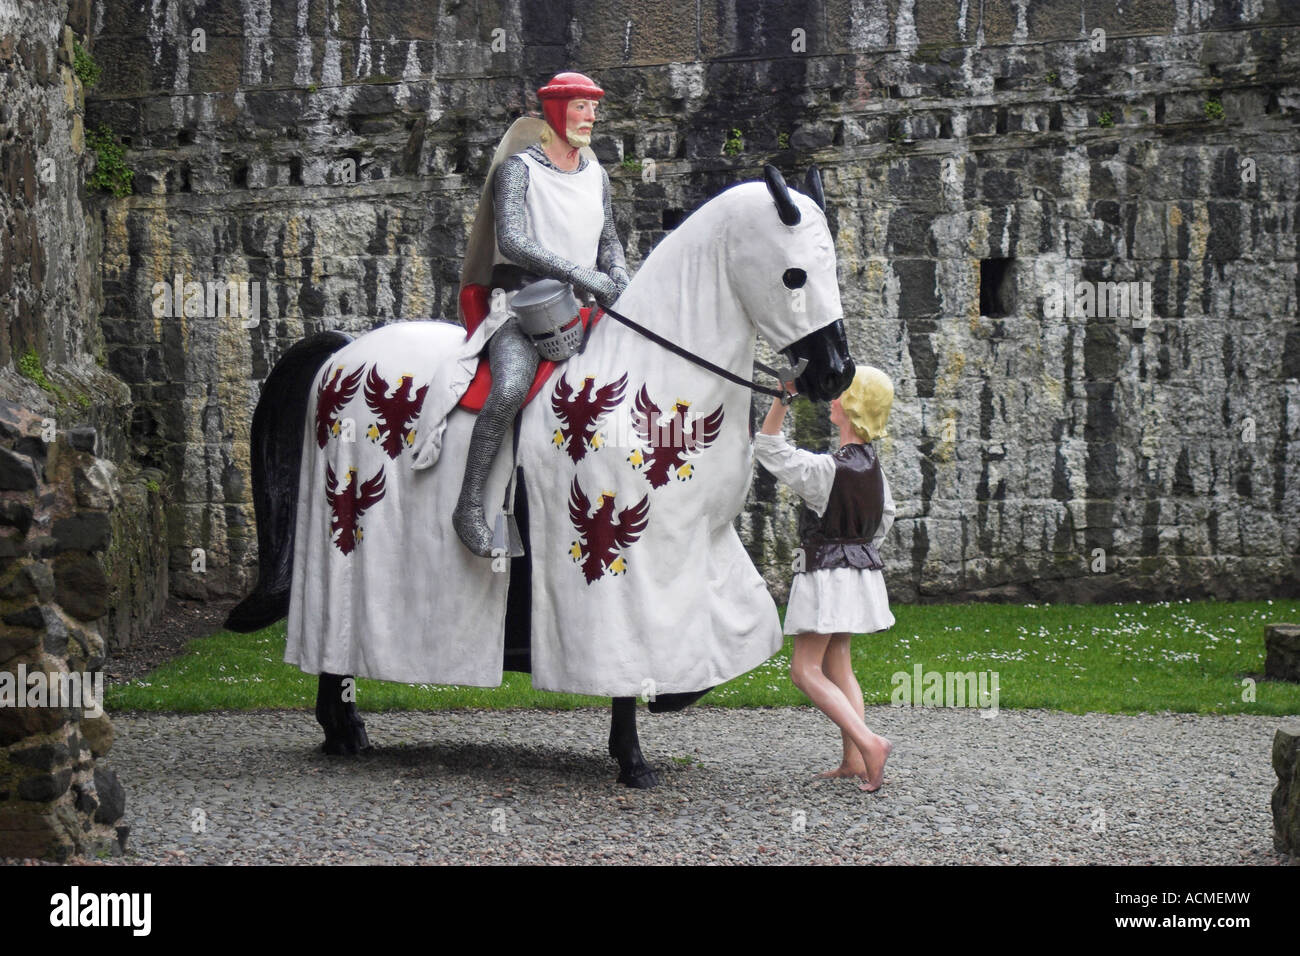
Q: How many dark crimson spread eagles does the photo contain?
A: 6